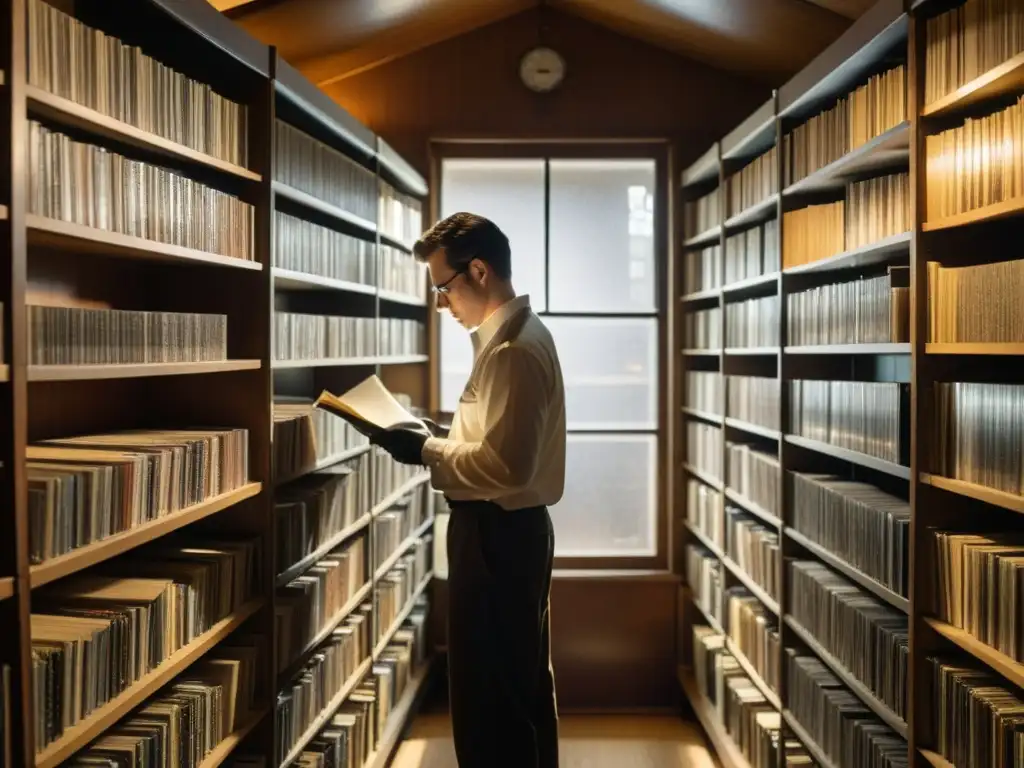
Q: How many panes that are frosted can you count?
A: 4